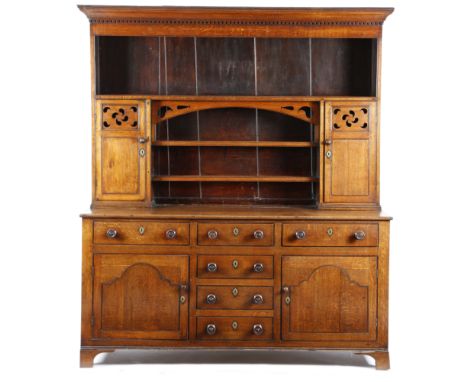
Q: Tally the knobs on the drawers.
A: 12